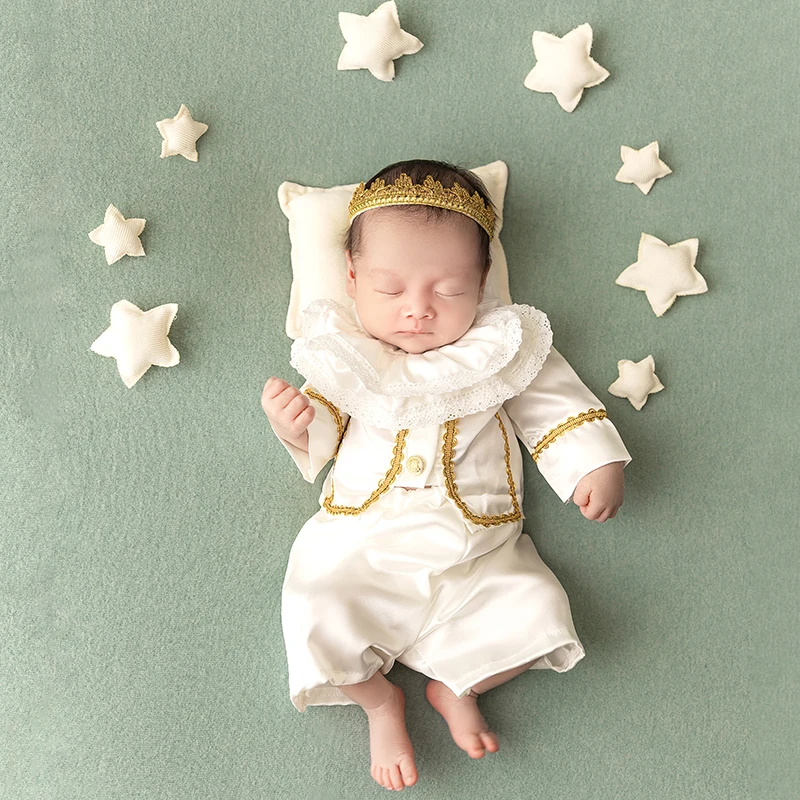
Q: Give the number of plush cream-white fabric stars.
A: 8